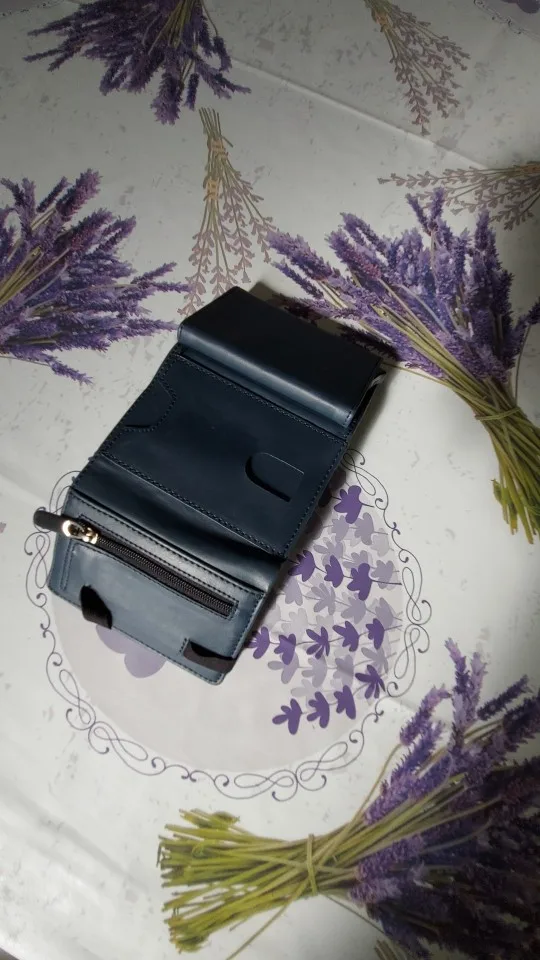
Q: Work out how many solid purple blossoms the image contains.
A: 13